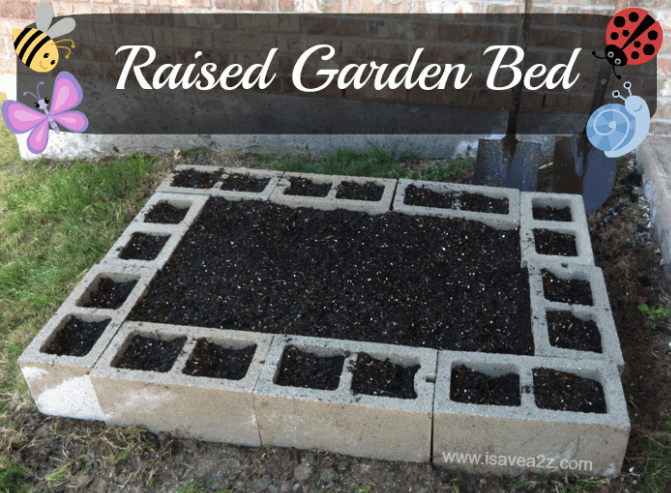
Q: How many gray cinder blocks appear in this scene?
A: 10